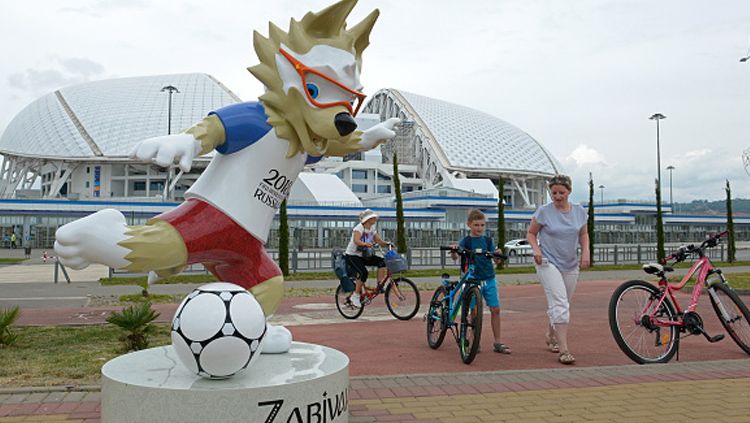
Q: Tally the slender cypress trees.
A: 6